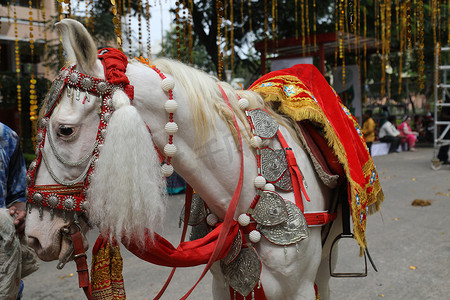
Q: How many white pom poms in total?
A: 12